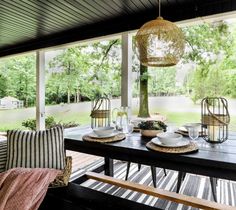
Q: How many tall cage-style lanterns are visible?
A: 2